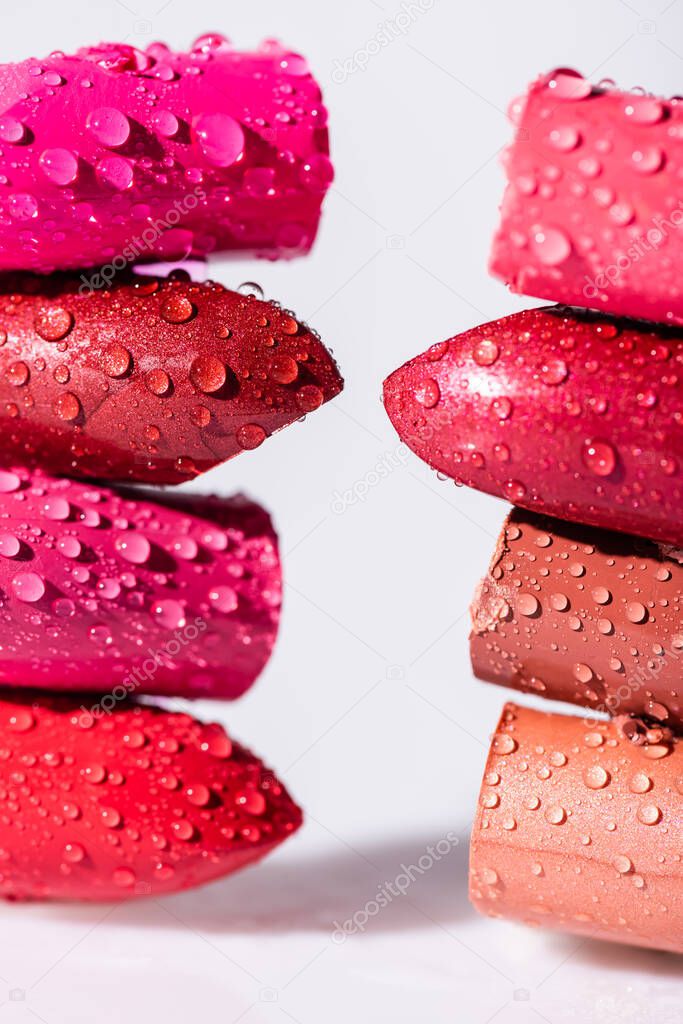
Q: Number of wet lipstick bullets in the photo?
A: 8